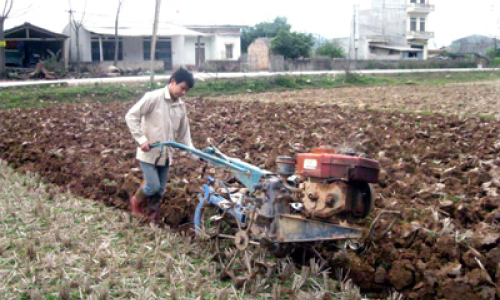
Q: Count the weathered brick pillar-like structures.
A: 1